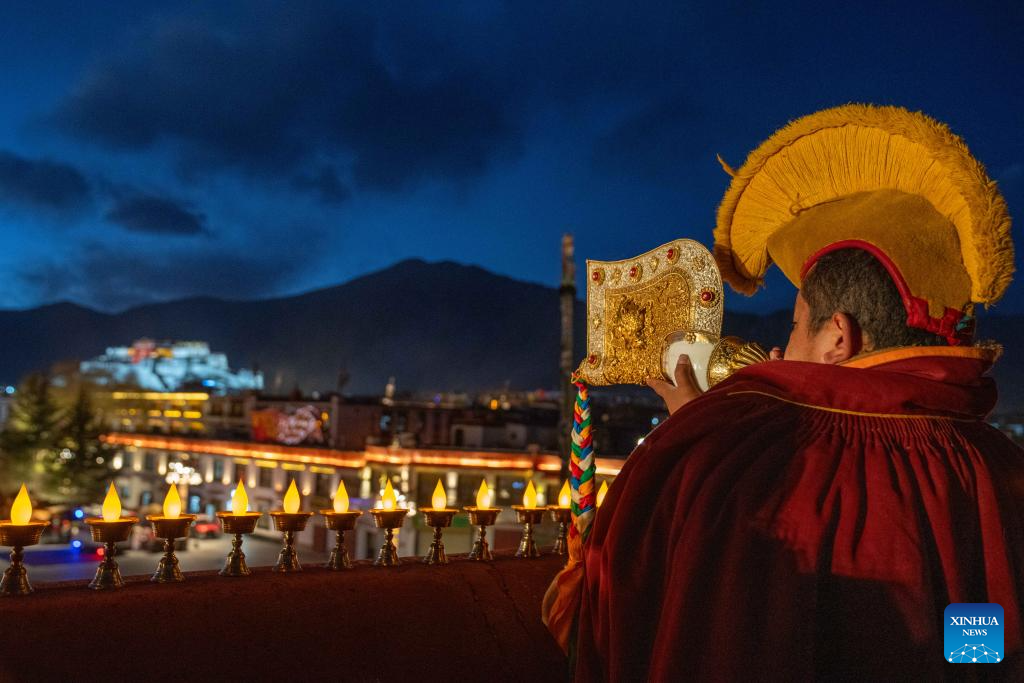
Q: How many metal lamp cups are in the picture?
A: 11